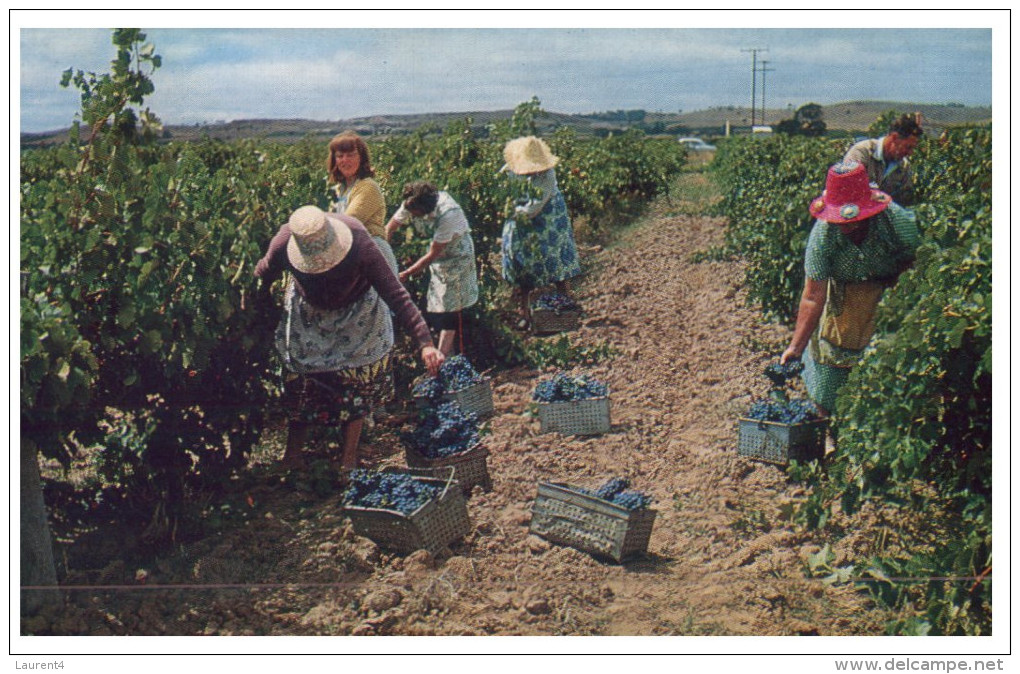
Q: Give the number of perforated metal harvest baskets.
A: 7